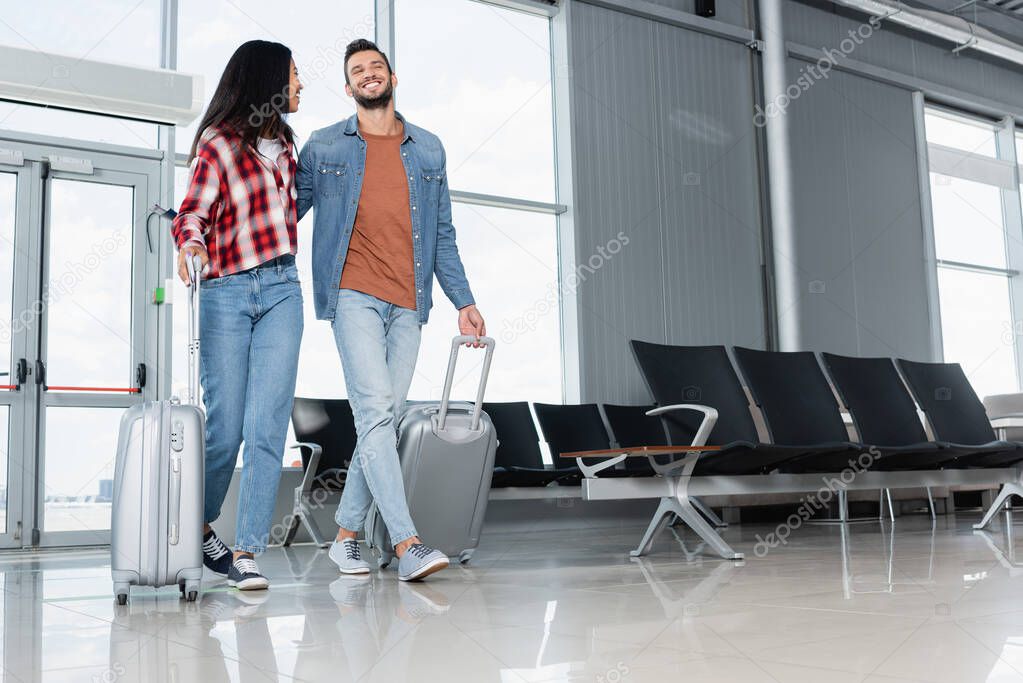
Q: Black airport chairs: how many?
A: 8